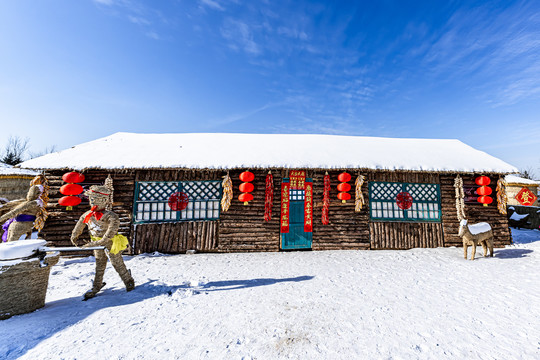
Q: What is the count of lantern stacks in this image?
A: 4